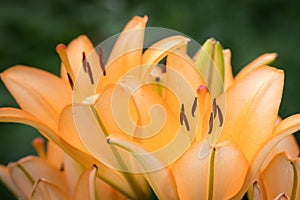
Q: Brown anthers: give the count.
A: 10